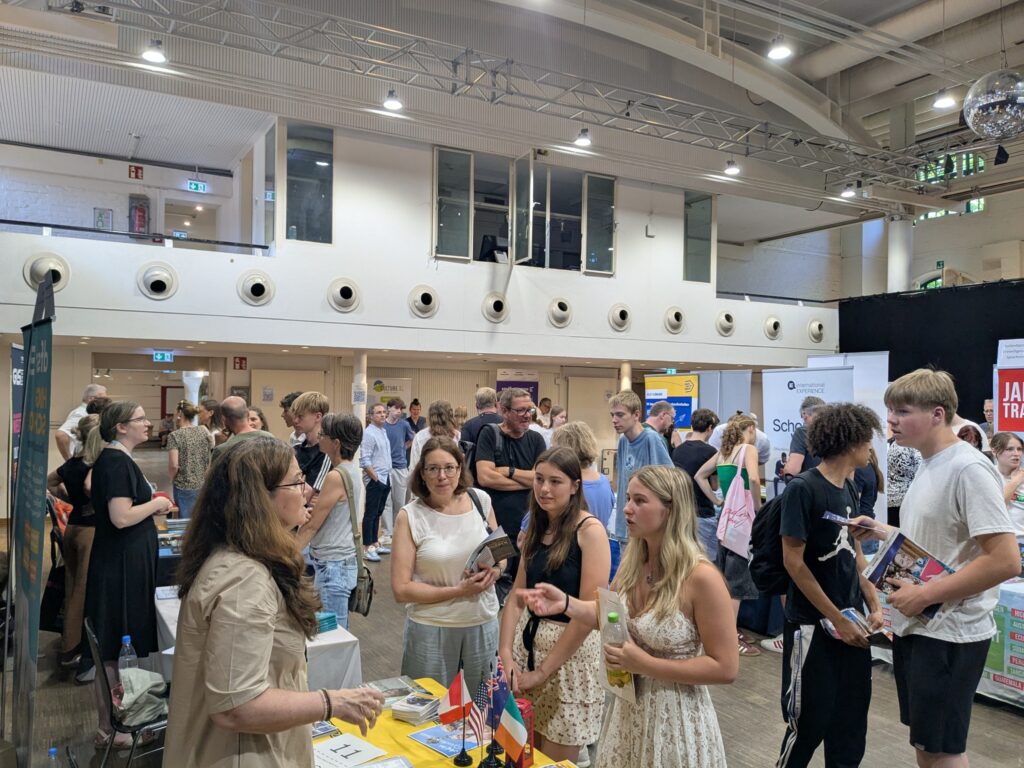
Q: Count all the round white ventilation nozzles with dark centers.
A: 12